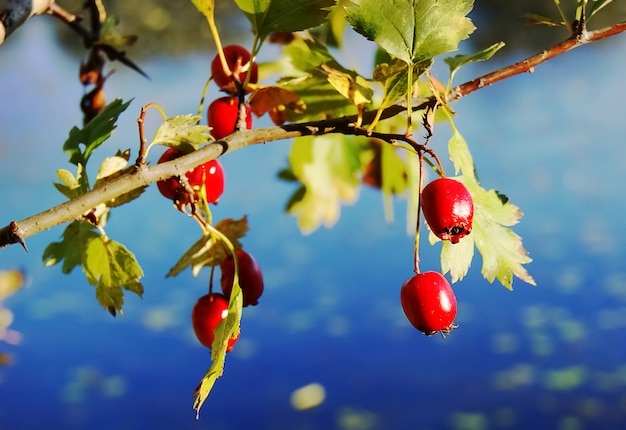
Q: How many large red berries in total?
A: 8